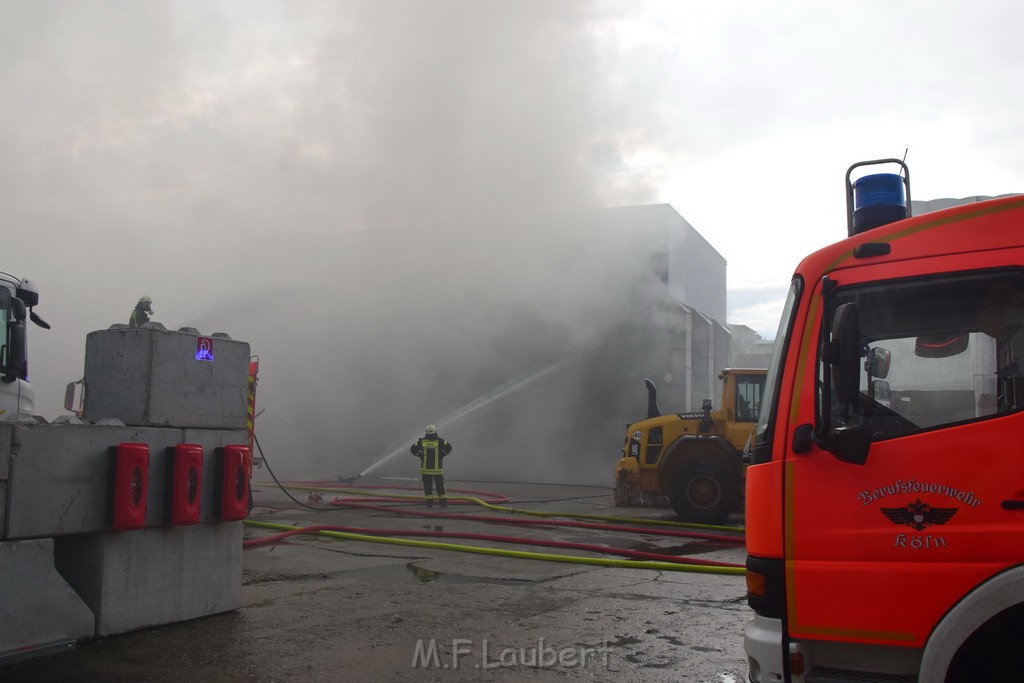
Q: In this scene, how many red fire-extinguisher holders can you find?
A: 3